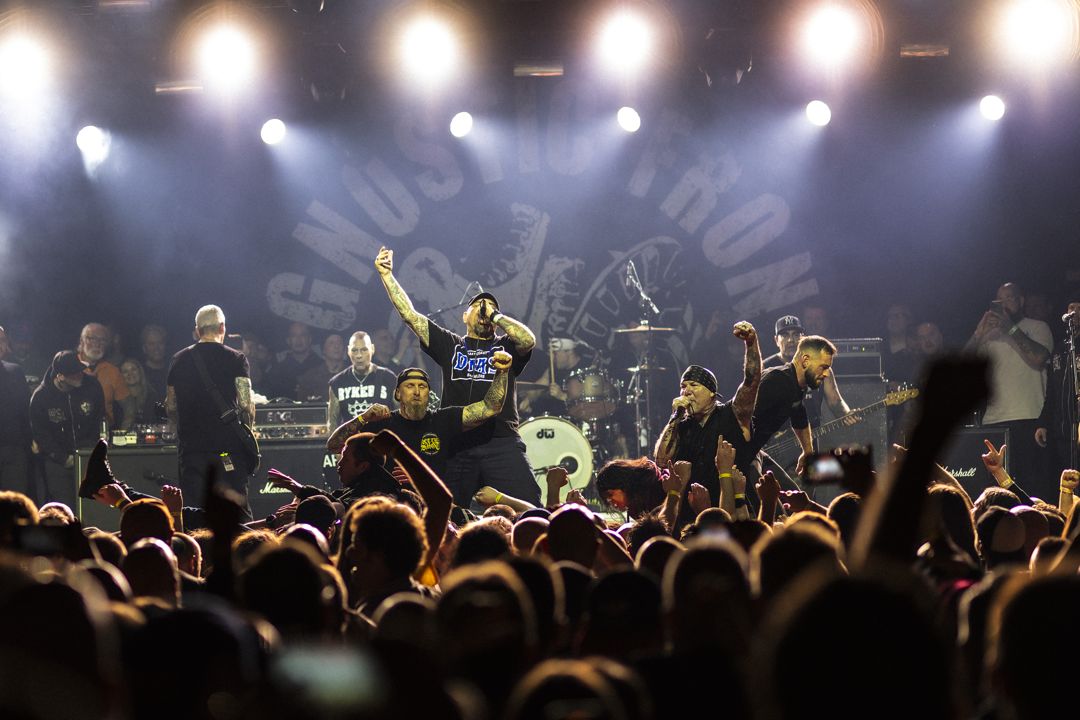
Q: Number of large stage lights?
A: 6